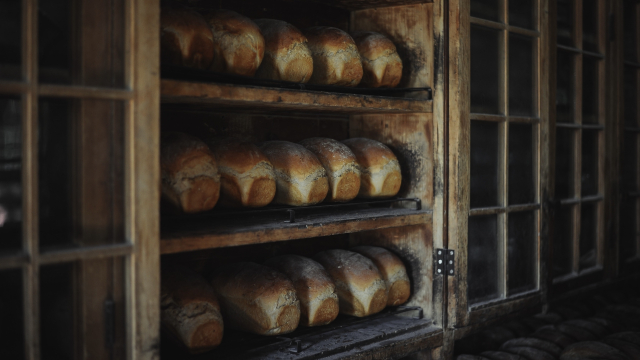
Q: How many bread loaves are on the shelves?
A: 15